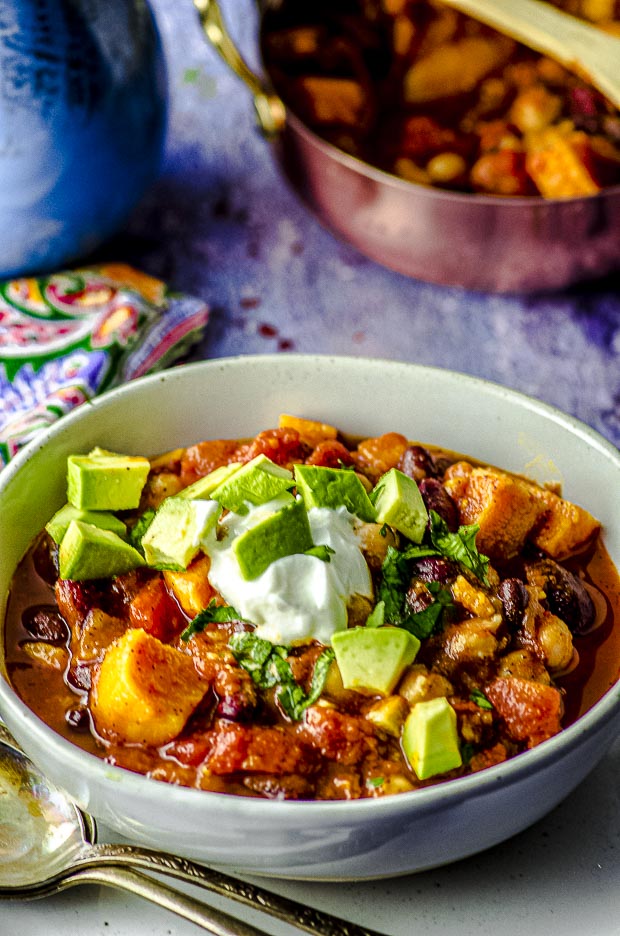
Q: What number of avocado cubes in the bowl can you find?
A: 11